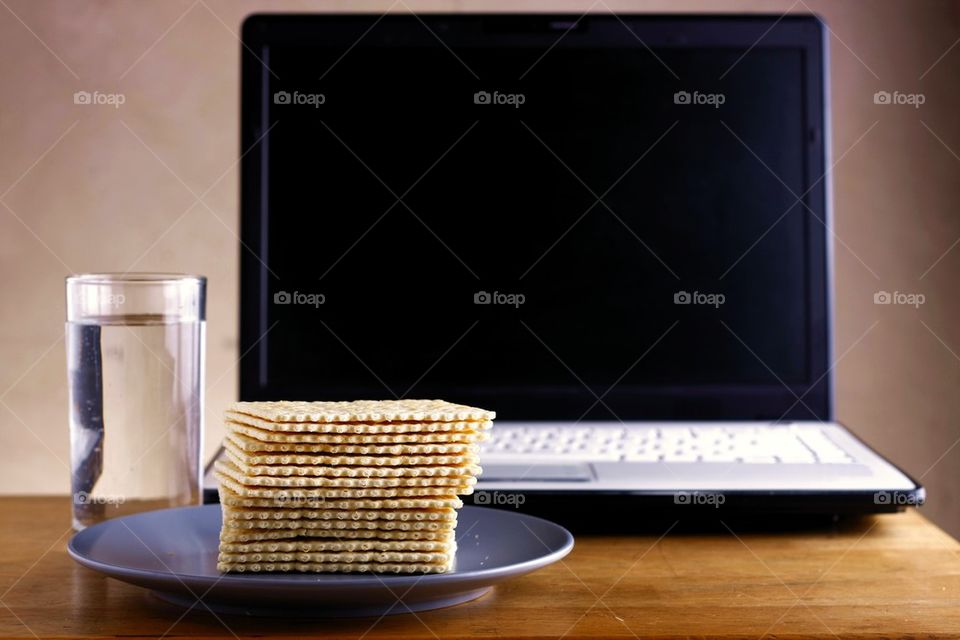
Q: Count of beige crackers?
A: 15